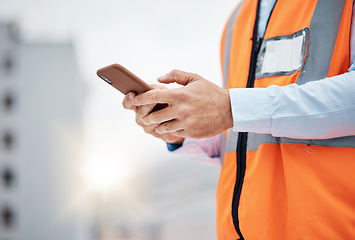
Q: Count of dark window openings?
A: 5